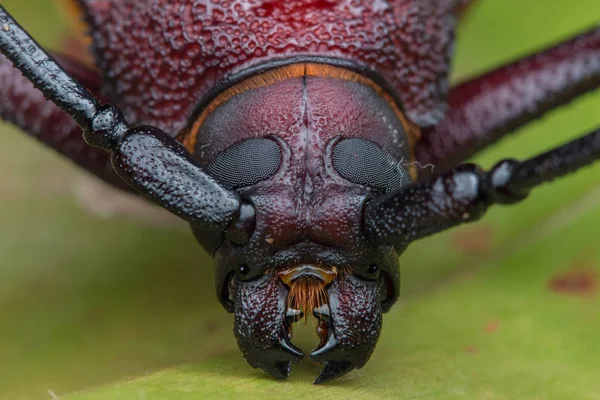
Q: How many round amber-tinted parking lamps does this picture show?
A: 0